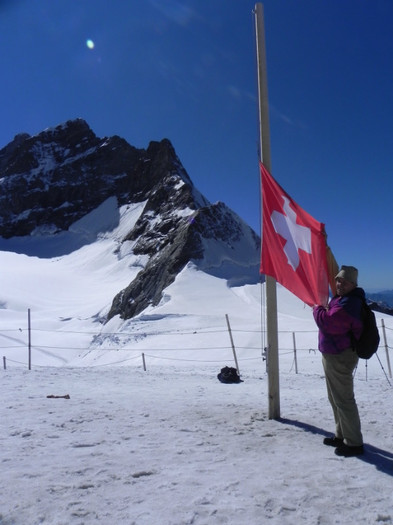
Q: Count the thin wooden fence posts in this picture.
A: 6